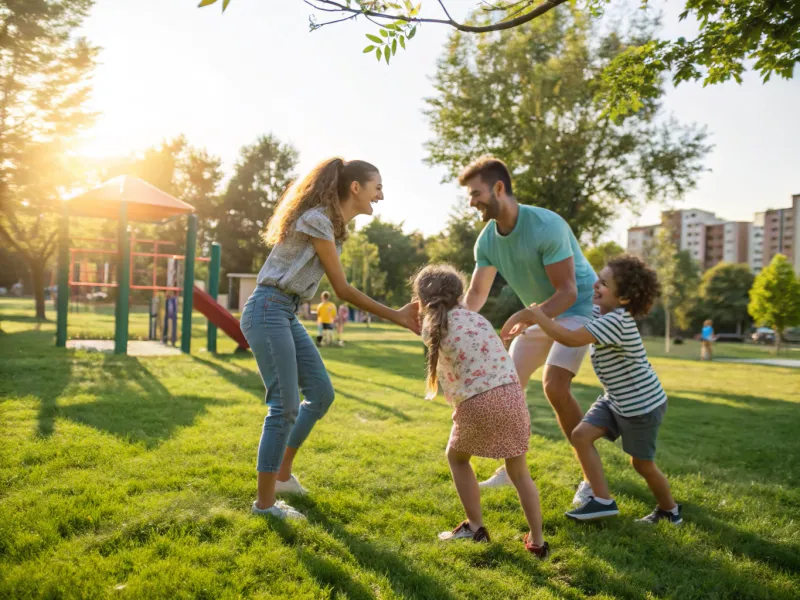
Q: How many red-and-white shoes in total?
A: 2